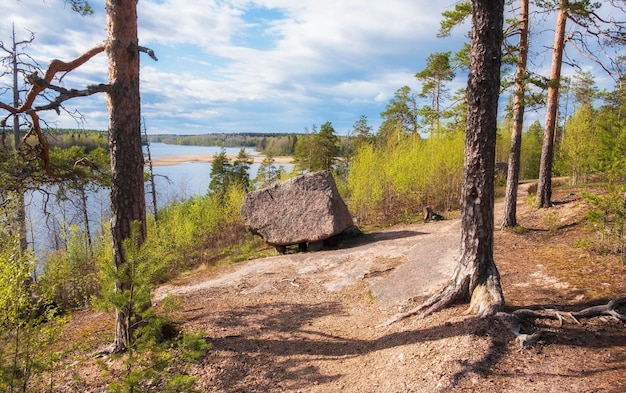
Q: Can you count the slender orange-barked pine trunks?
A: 2